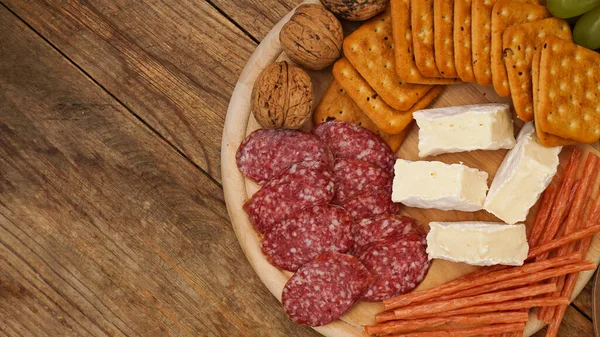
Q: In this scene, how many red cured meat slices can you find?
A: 9